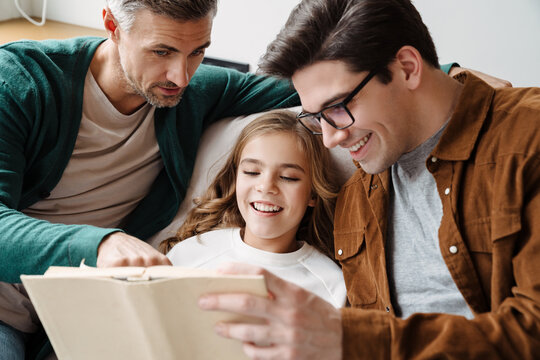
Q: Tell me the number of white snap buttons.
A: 4